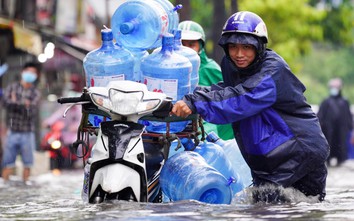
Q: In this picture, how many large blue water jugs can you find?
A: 8